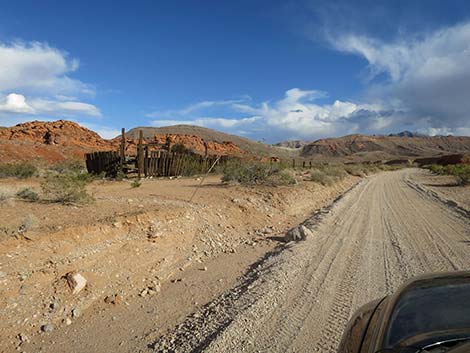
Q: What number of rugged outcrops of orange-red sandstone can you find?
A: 2